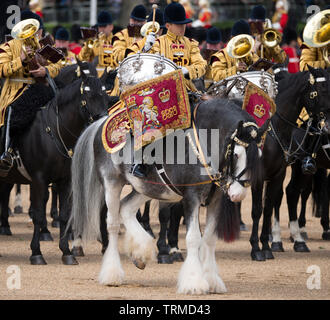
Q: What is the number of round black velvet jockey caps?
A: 9